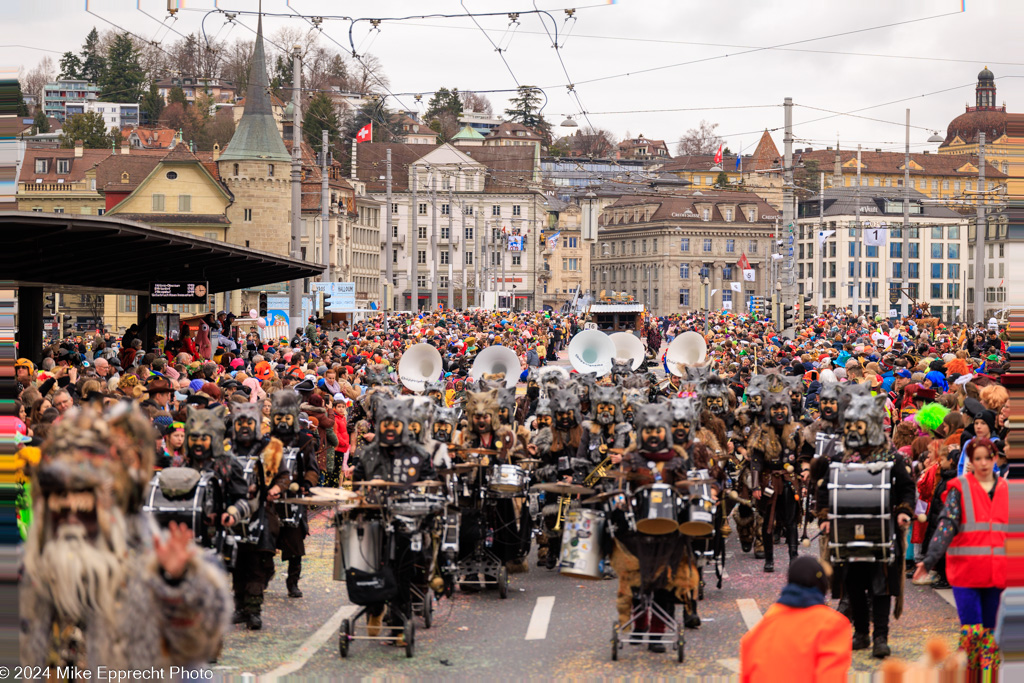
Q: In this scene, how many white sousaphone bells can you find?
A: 5